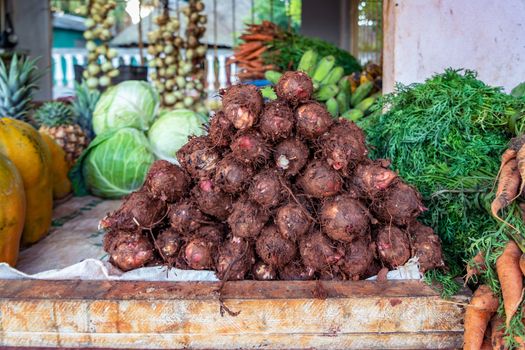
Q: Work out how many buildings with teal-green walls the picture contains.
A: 1